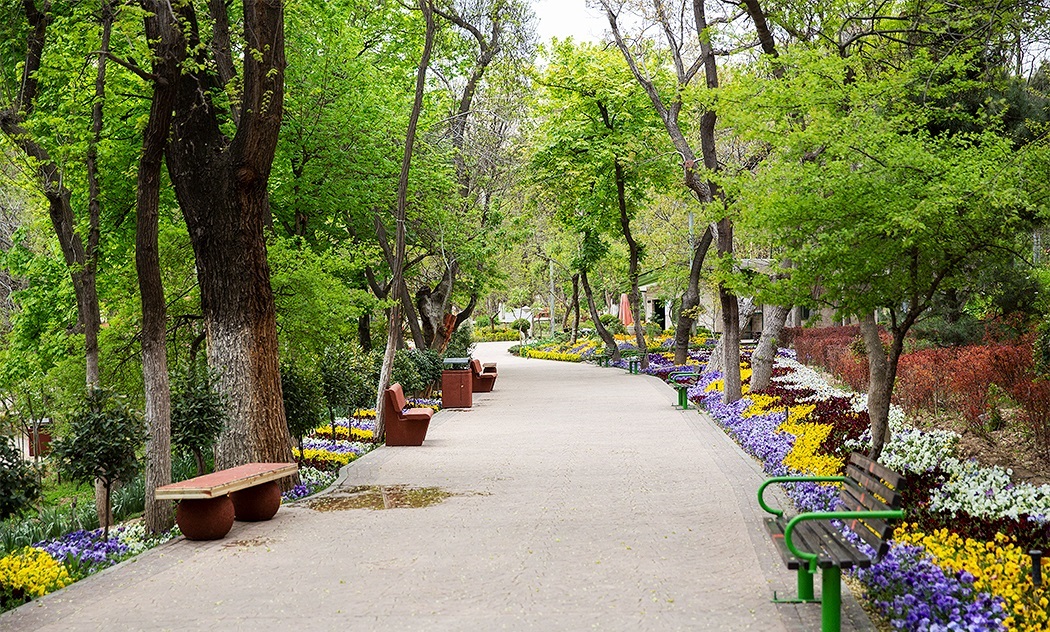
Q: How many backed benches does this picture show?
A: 6